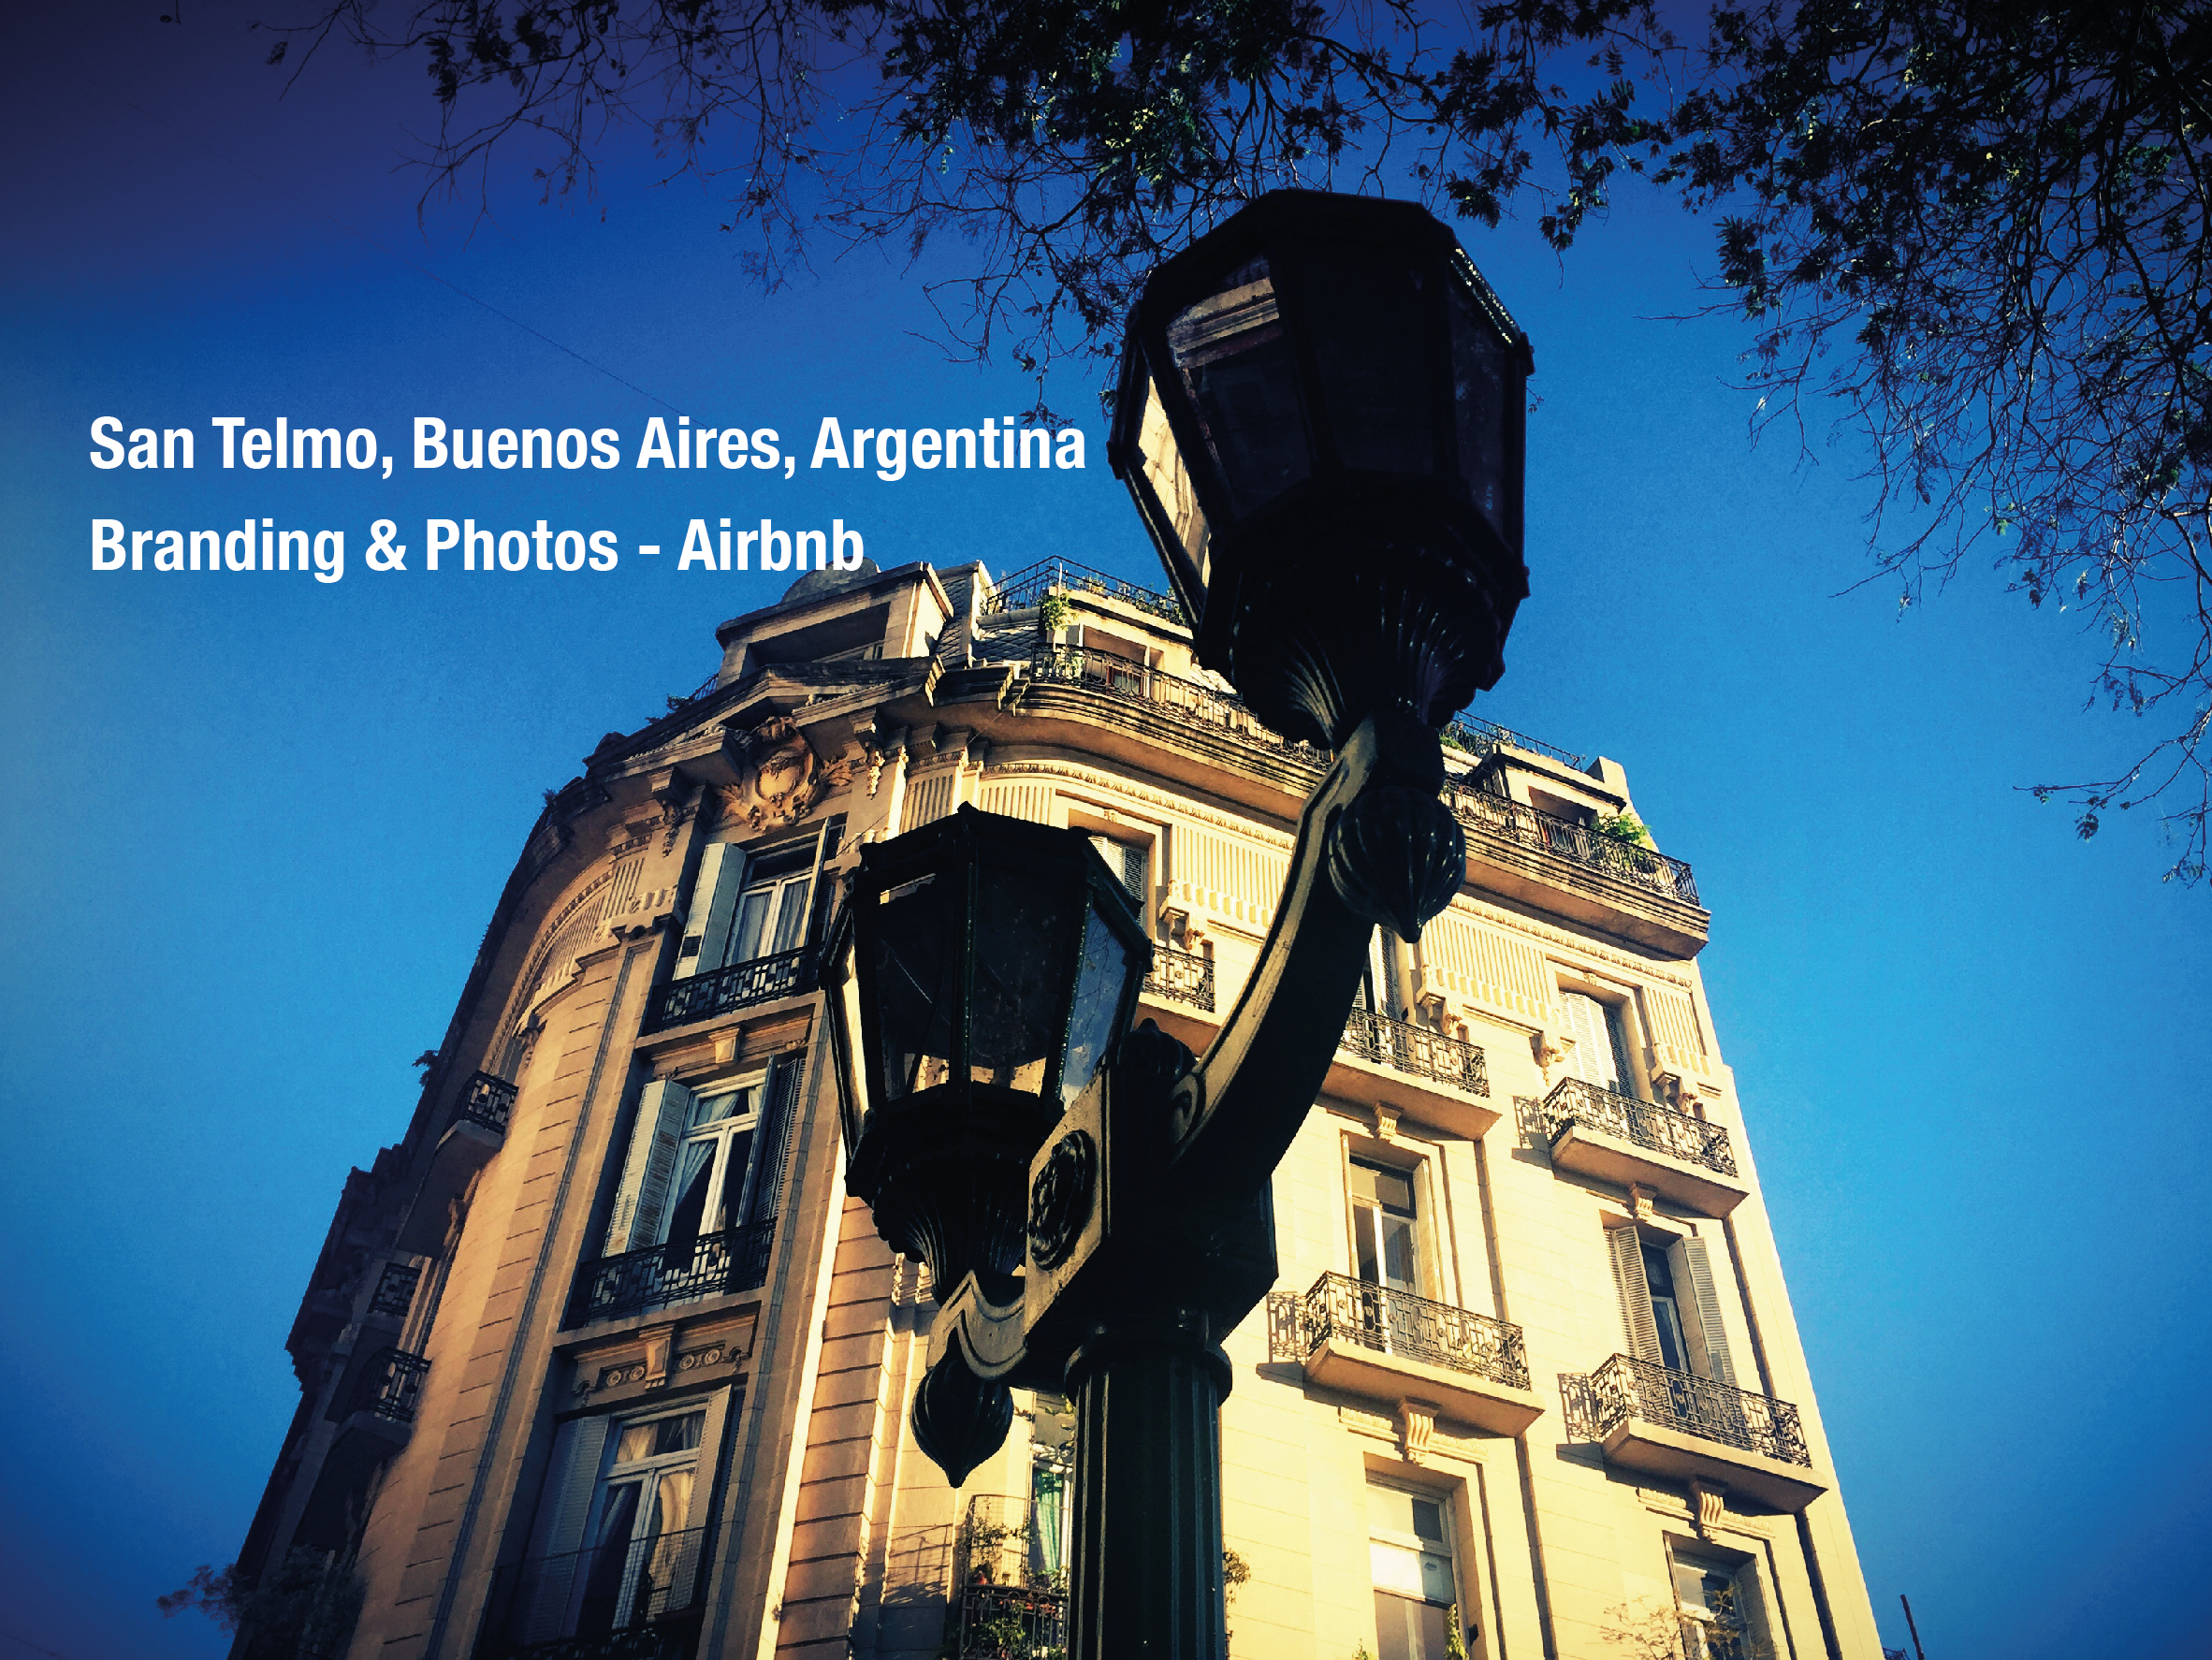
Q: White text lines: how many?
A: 2